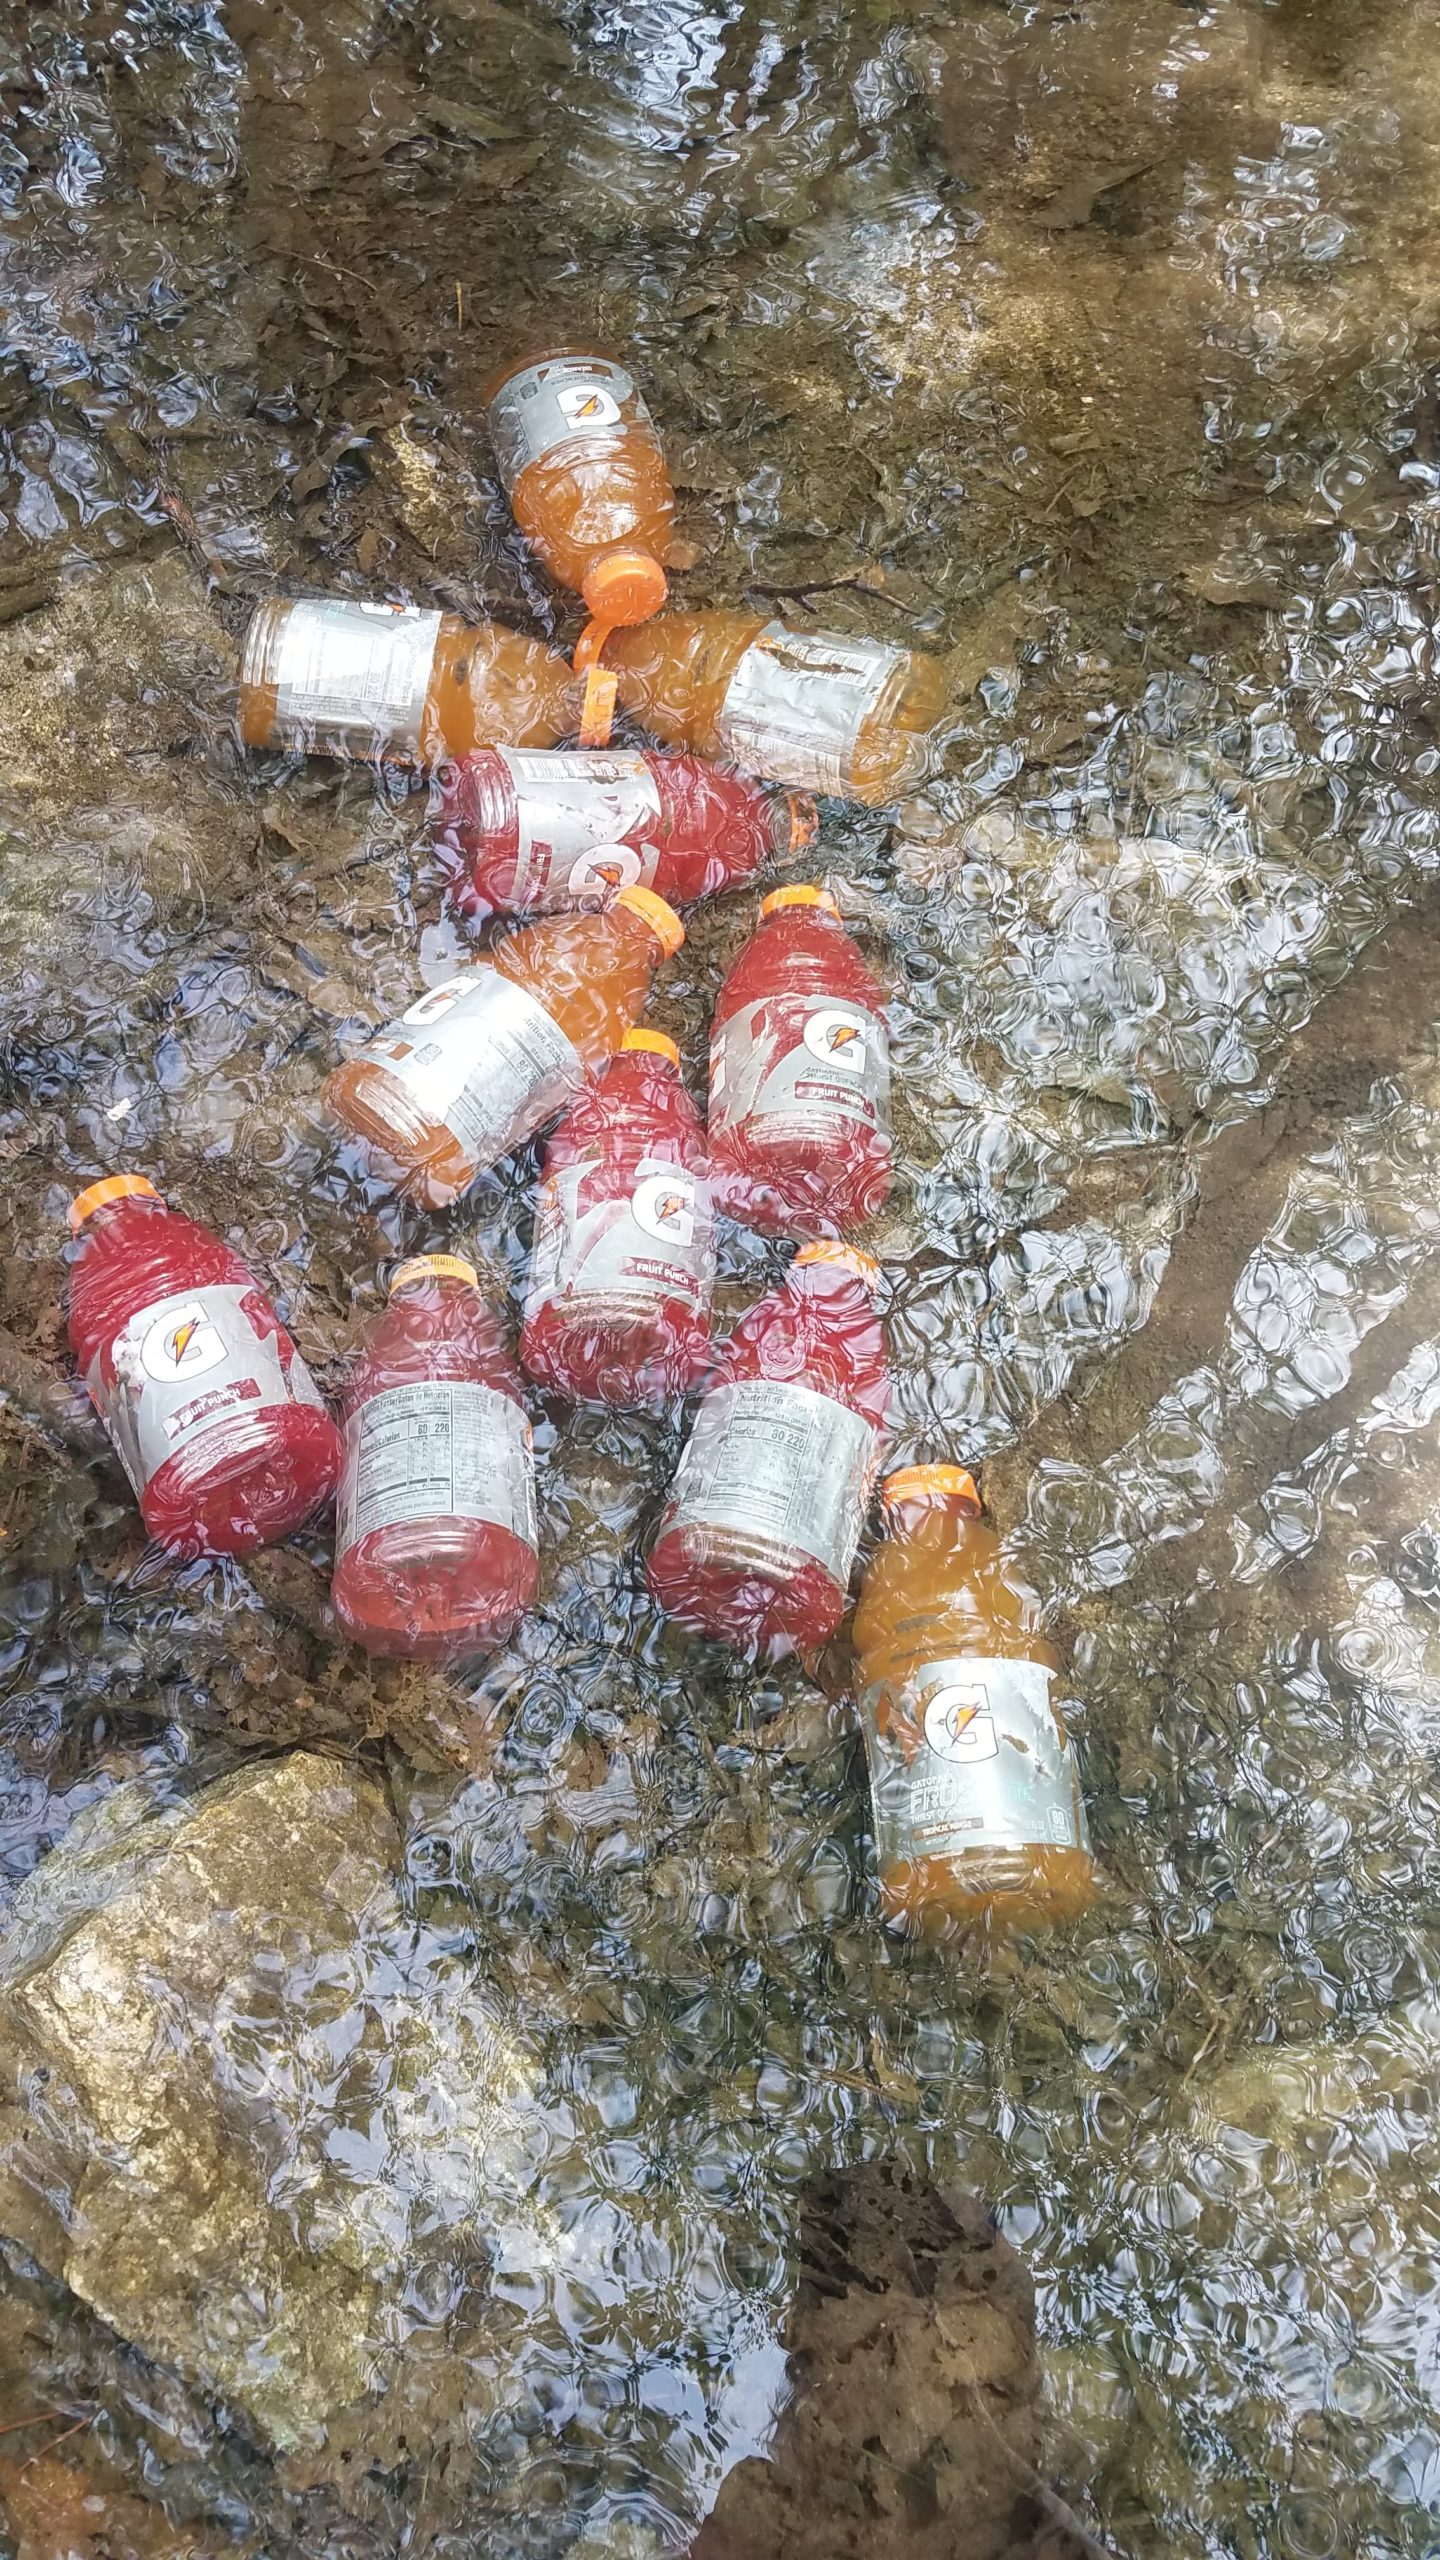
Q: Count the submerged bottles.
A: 11